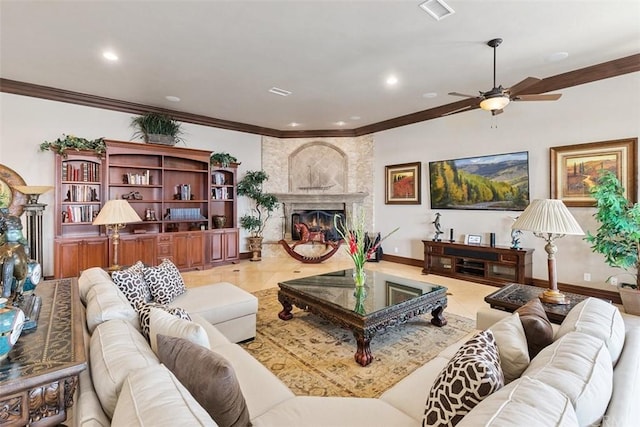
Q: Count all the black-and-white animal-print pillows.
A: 4